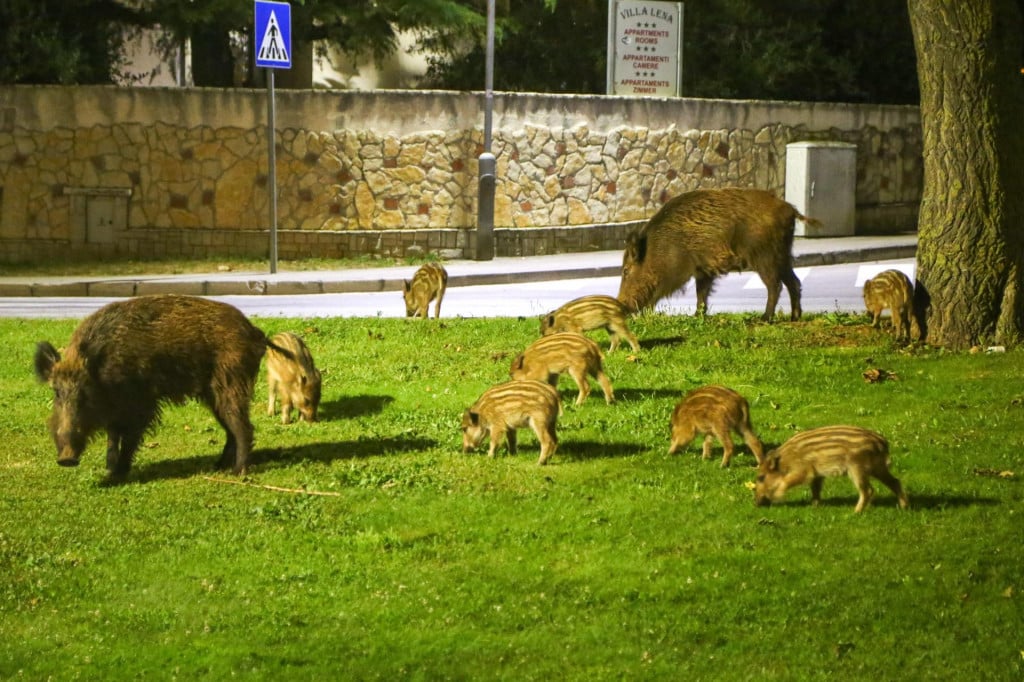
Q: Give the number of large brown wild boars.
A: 2